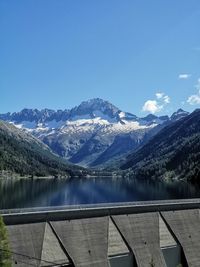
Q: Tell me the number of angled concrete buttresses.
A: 4